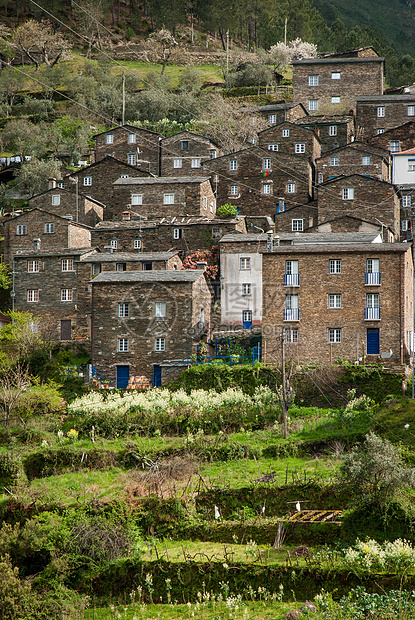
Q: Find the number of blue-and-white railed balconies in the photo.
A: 4